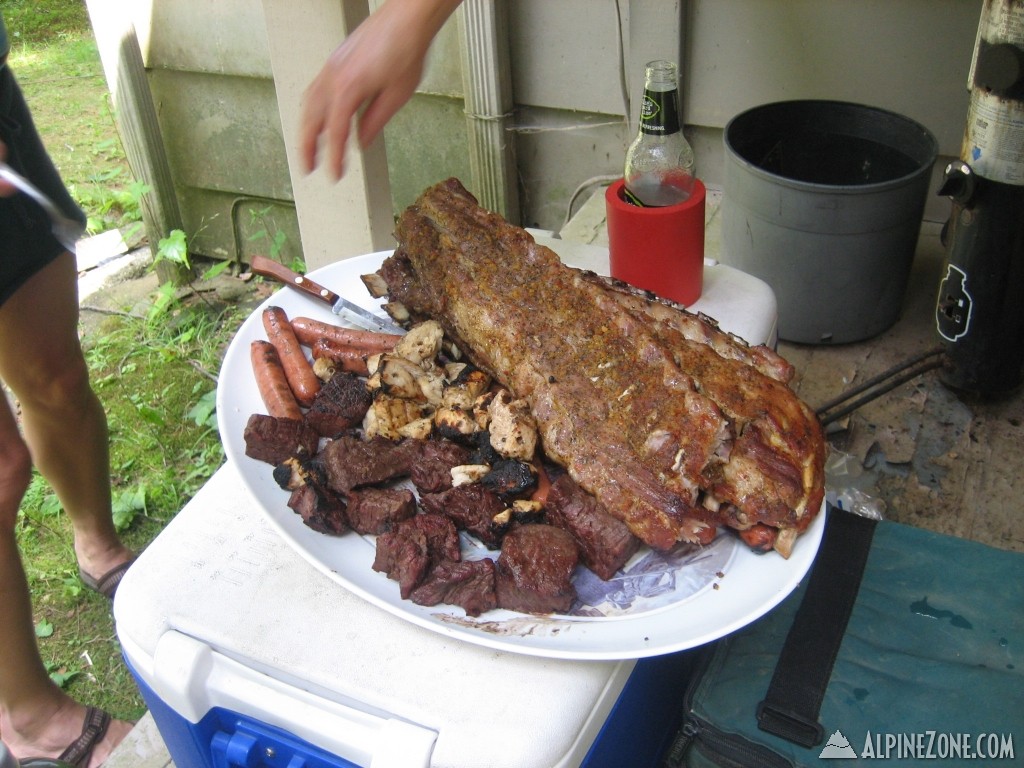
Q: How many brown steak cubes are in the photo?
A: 11